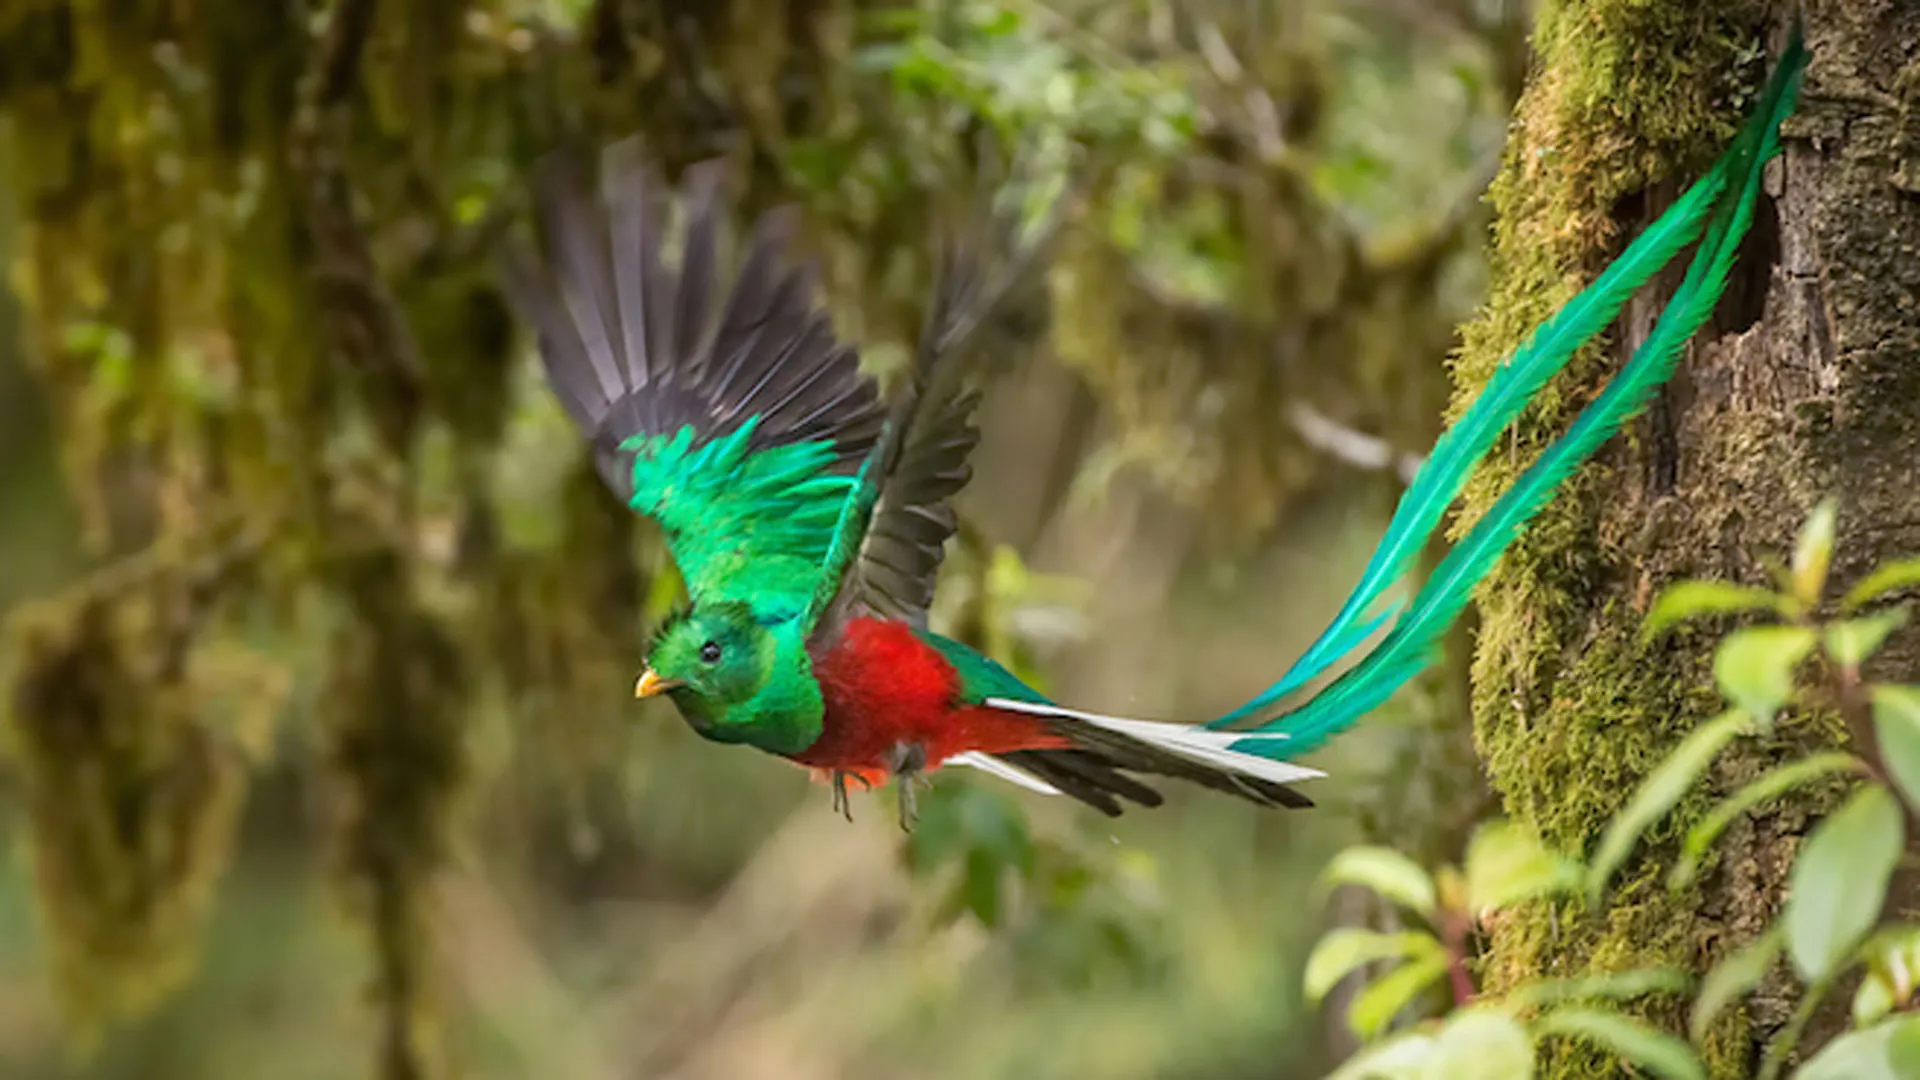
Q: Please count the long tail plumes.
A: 2